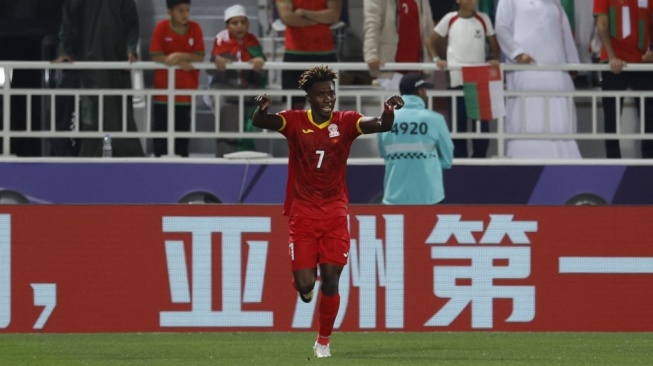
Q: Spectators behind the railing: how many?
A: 8